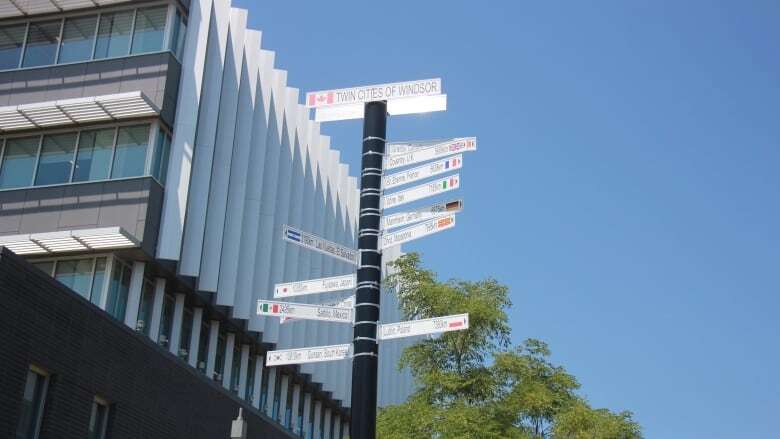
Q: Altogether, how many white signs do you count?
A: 14